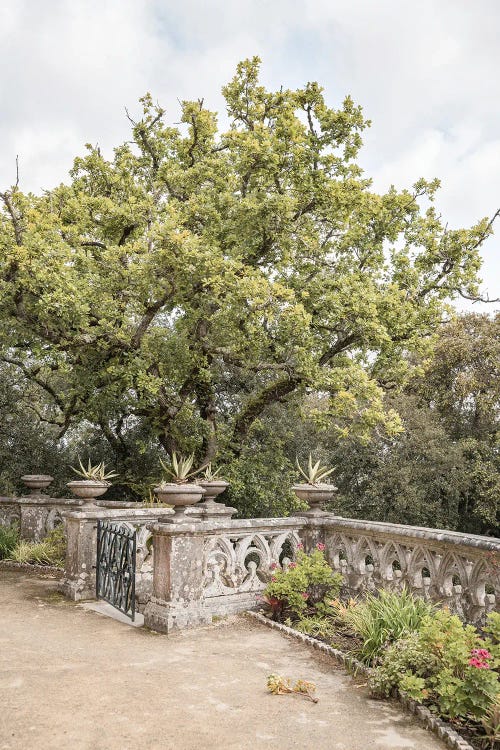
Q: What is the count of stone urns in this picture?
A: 5